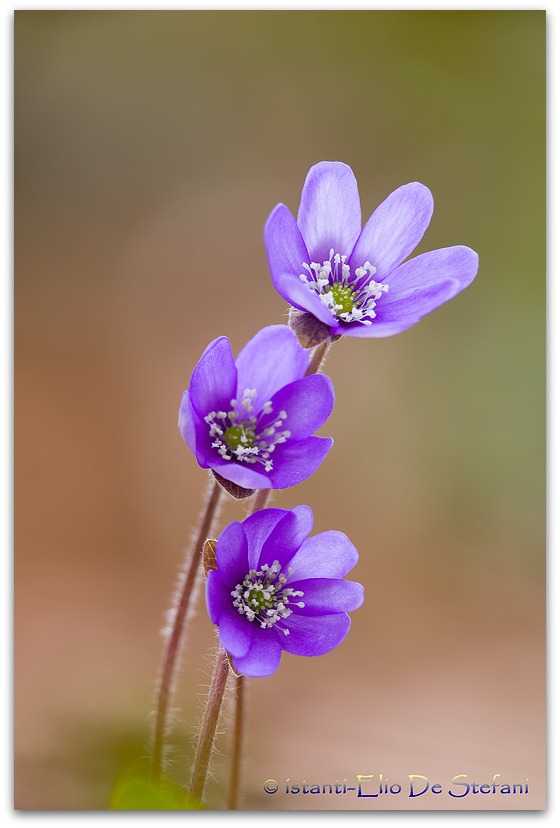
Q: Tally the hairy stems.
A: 3